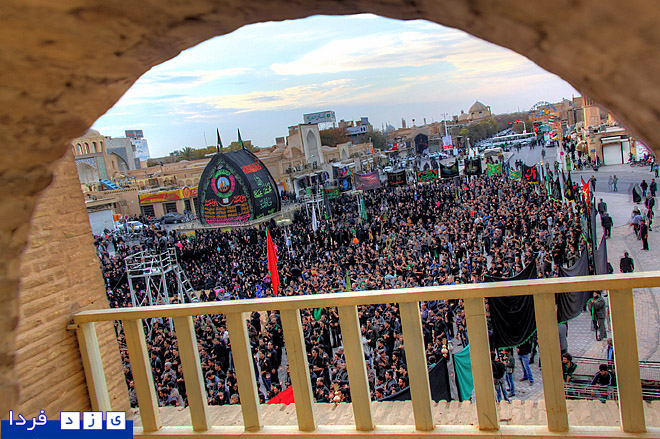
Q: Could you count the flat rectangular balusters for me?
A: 10